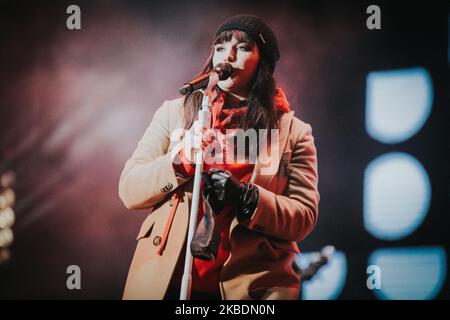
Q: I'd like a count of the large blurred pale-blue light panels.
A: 4